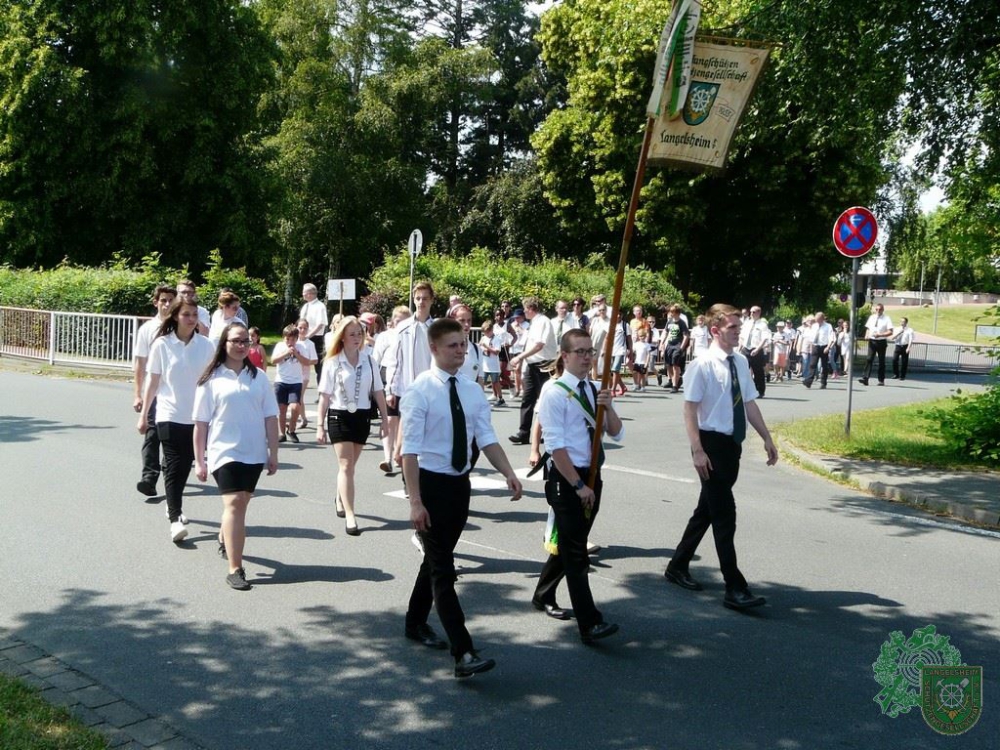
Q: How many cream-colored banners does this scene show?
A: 1